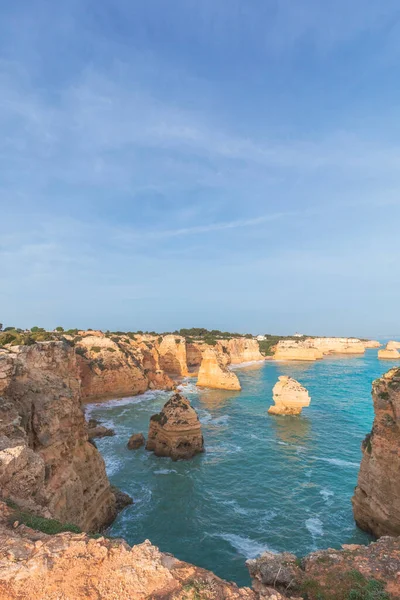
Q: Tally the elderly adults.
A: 0